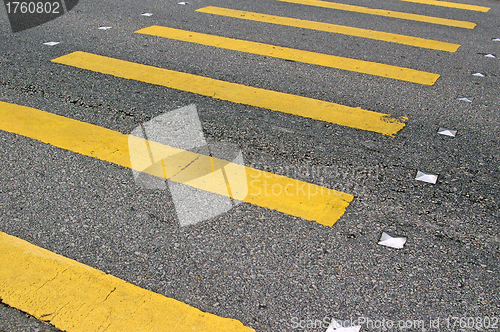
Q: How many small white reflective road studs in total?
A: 12